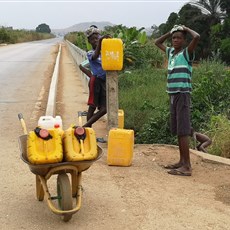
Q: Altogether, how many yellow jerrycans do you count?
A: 5